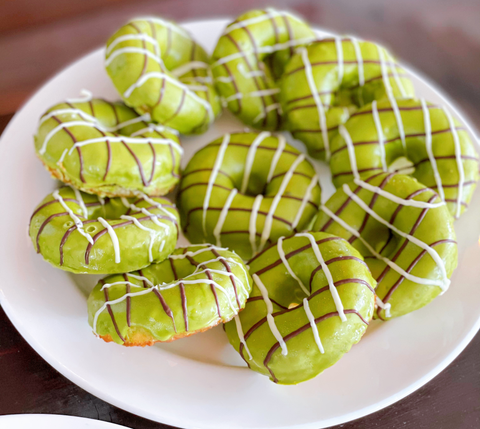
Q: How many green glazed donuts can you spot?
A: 10